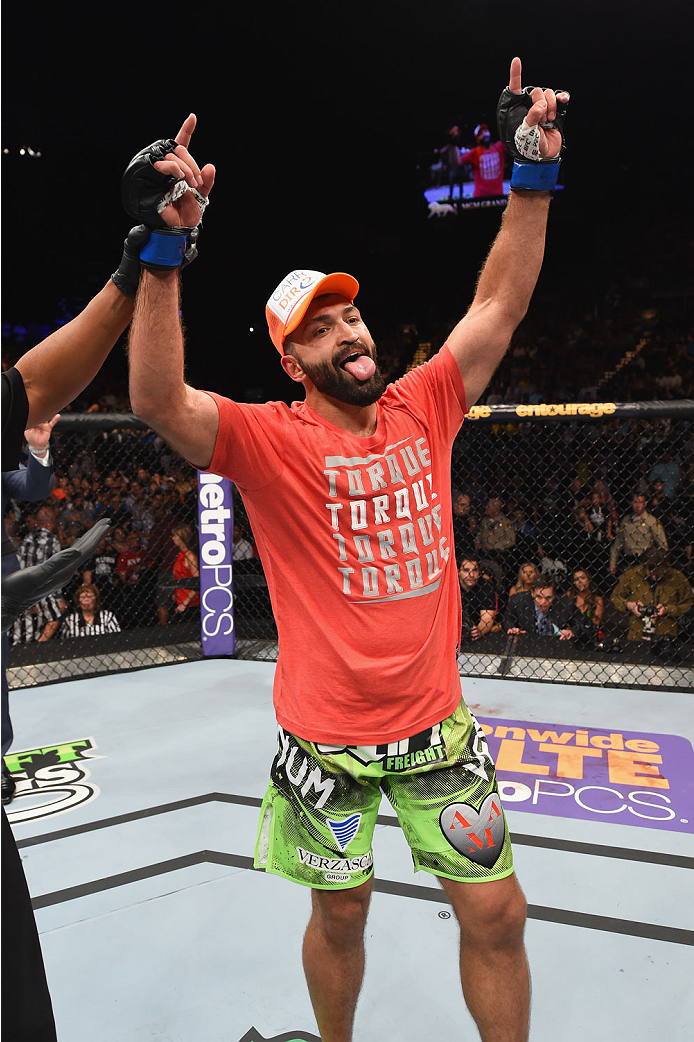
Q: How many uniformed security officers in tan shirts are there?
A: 2